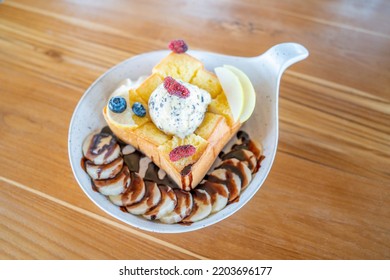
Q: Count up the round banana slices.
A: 13